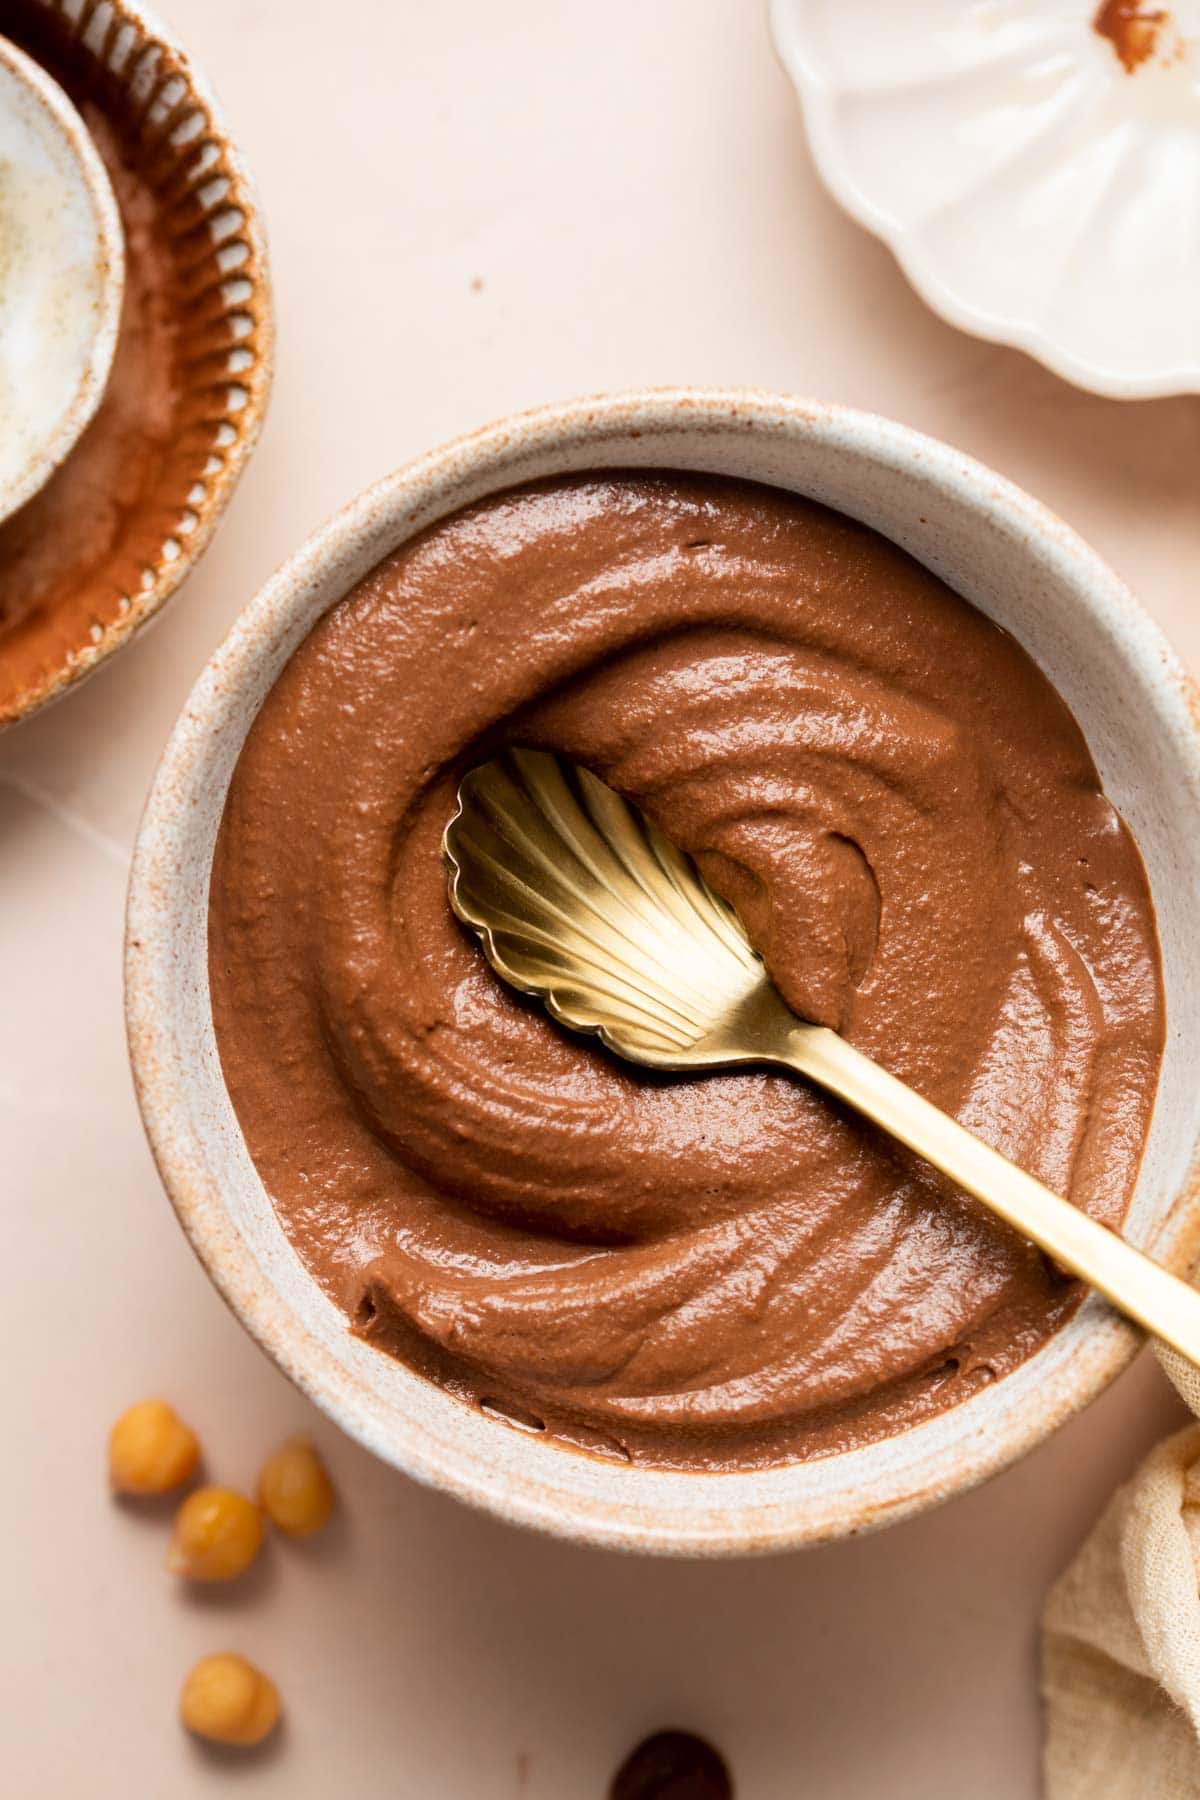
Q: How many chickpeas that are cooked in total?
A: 4